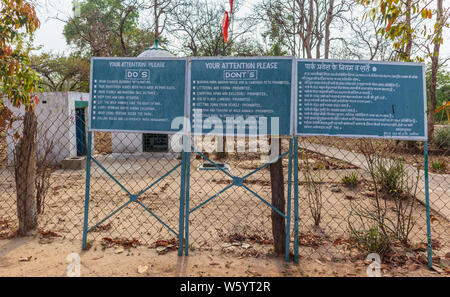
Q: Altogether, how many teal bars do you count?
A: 10